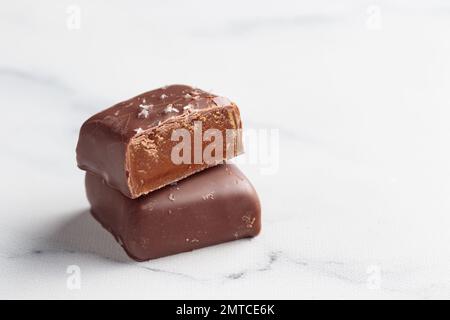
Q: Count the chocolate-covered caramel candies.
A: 2